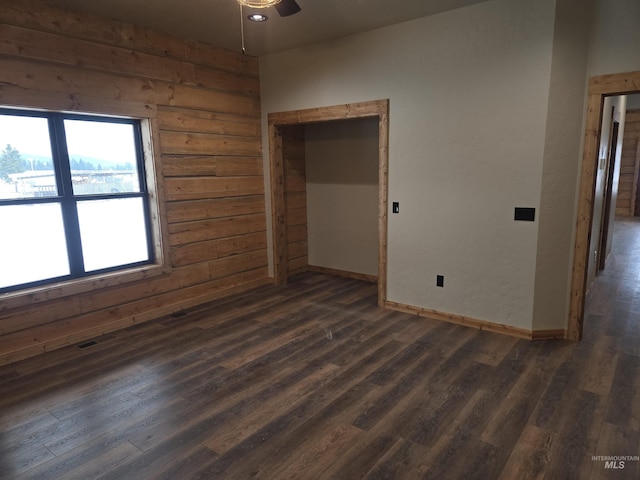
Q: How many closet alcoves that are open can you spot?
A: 1